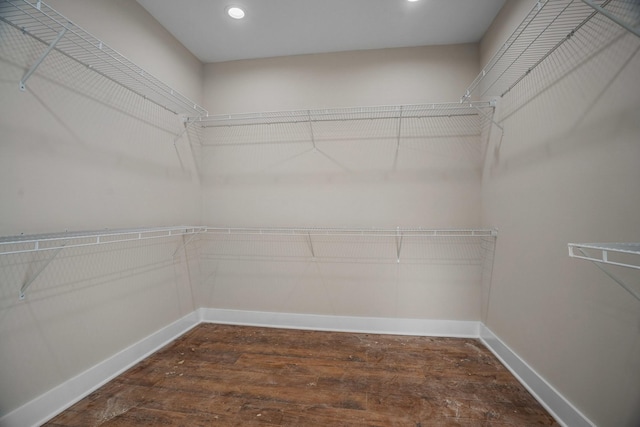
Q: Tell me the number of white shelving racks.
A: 6